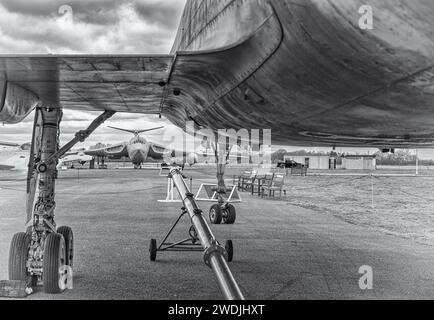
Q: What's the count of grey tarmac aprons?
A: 1